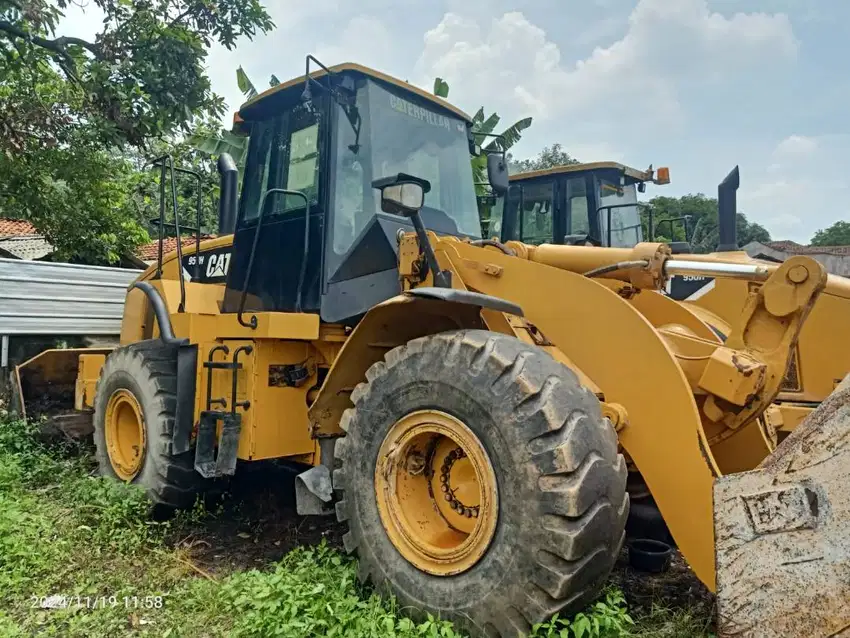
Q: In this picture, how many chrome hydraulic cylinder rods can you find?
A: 1